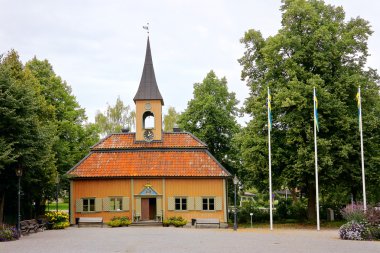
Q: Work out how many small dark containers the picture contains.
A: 2